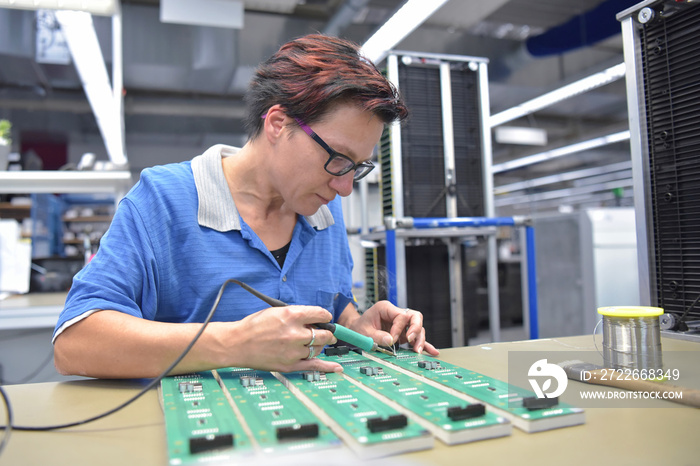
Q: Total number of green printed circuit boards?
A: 5